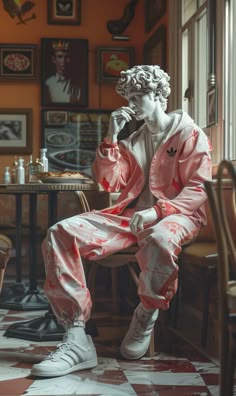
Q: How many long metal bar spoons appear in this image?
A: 0